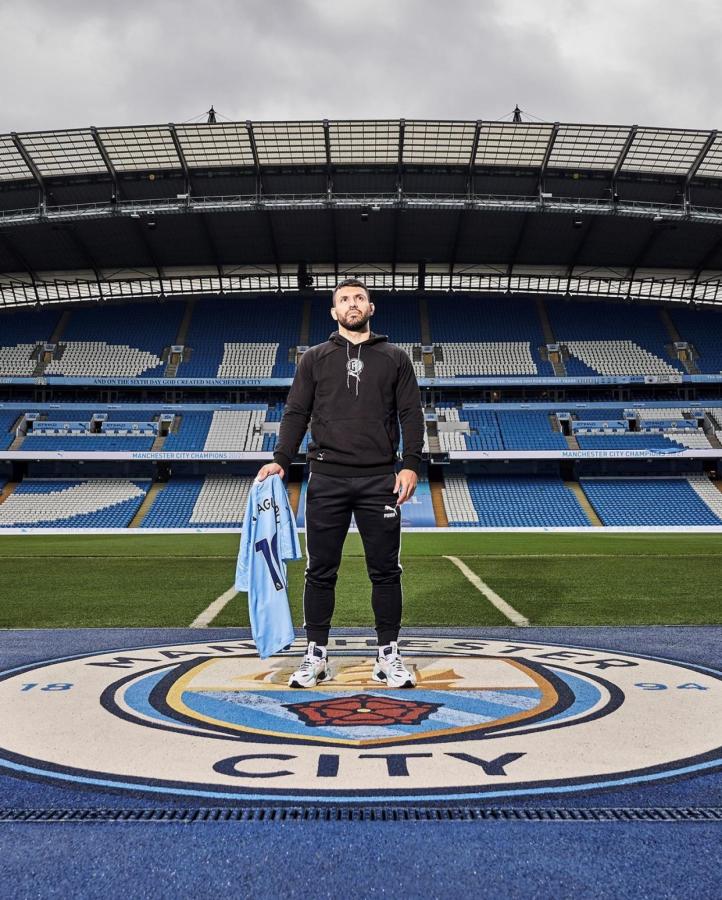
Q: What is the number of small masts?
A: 2